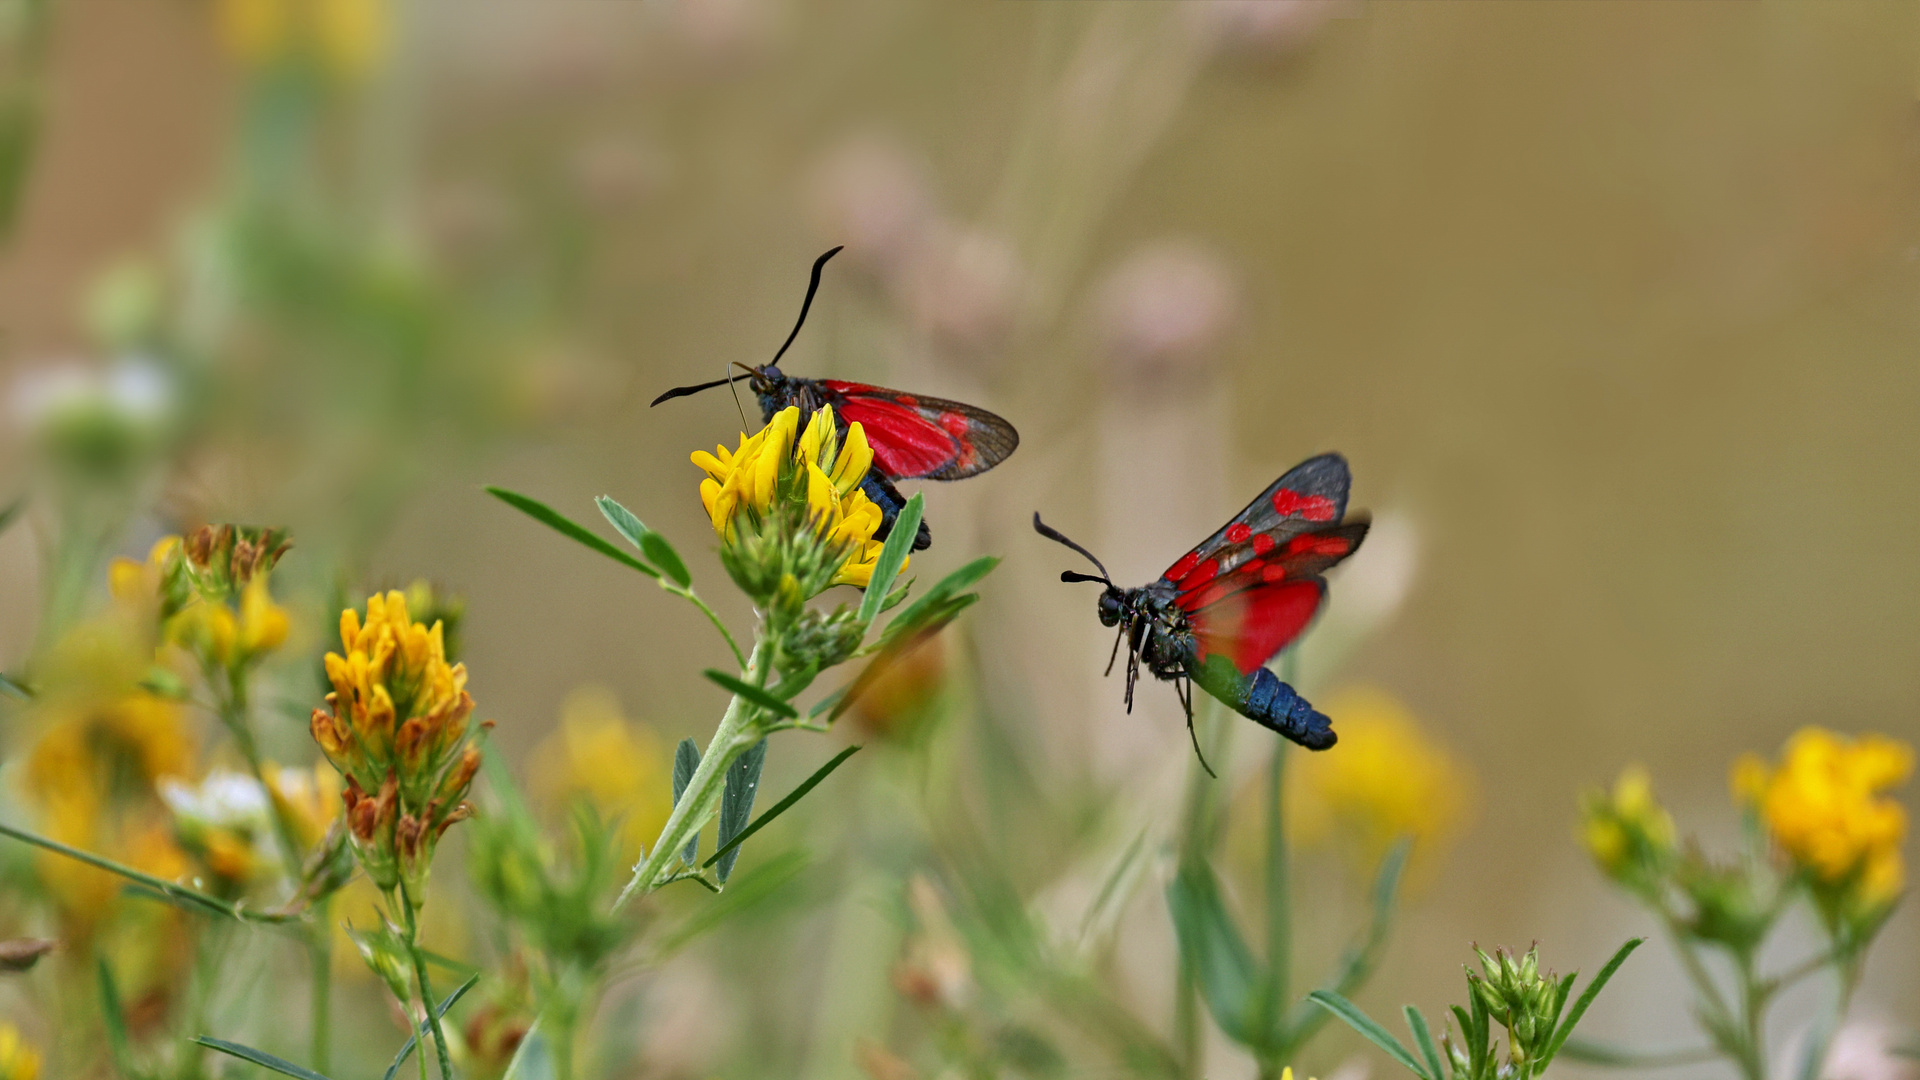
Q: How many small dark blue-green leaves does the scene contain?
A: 2